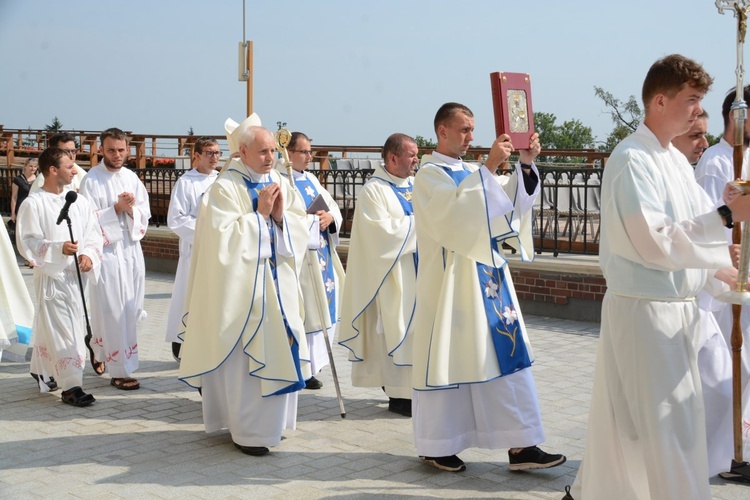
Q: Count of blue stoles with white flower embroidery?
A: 2